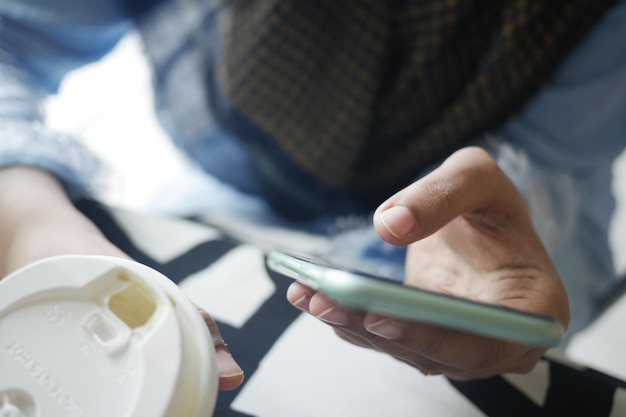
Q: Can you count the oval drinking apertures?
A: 1